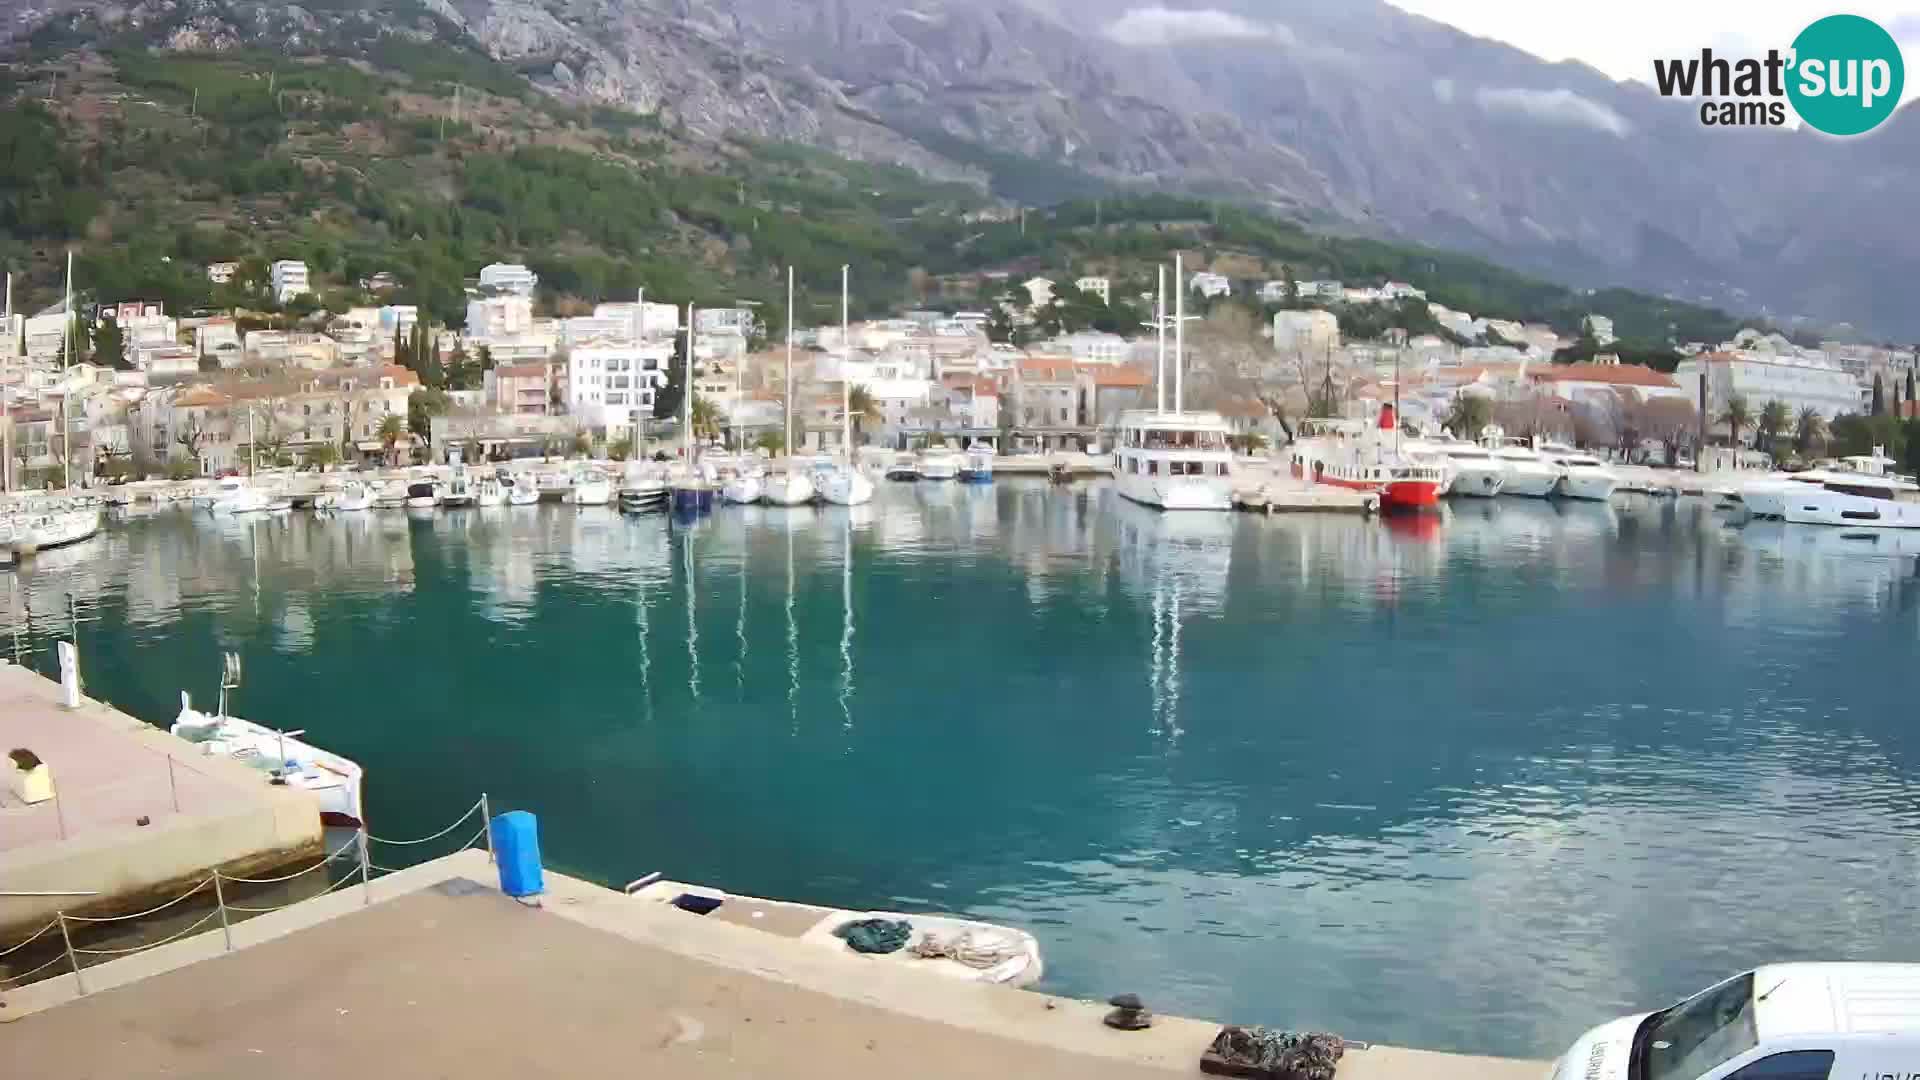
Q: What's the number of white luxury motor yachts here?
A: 5